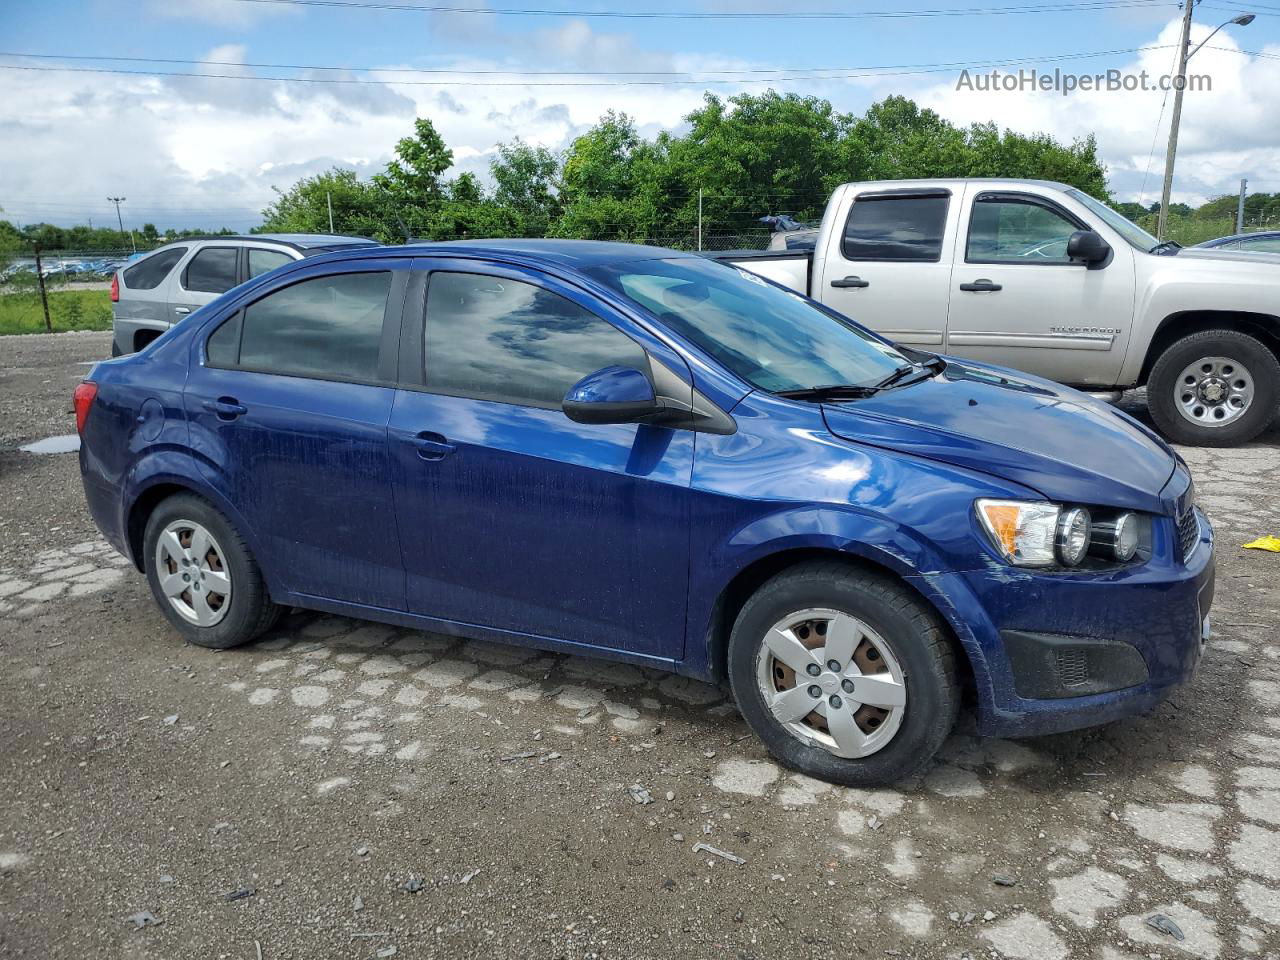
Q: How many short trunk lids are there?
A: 1